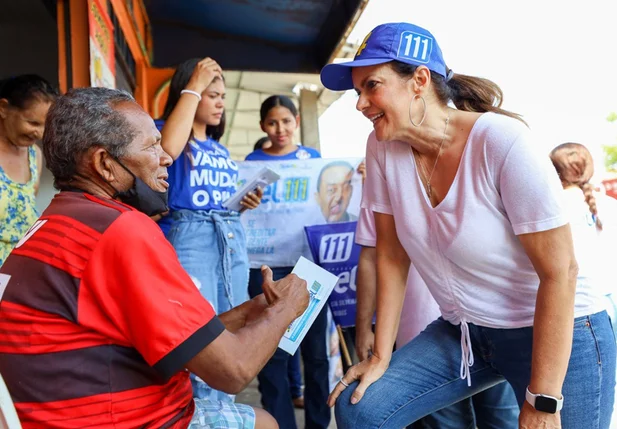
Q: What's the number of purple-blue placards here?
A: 1